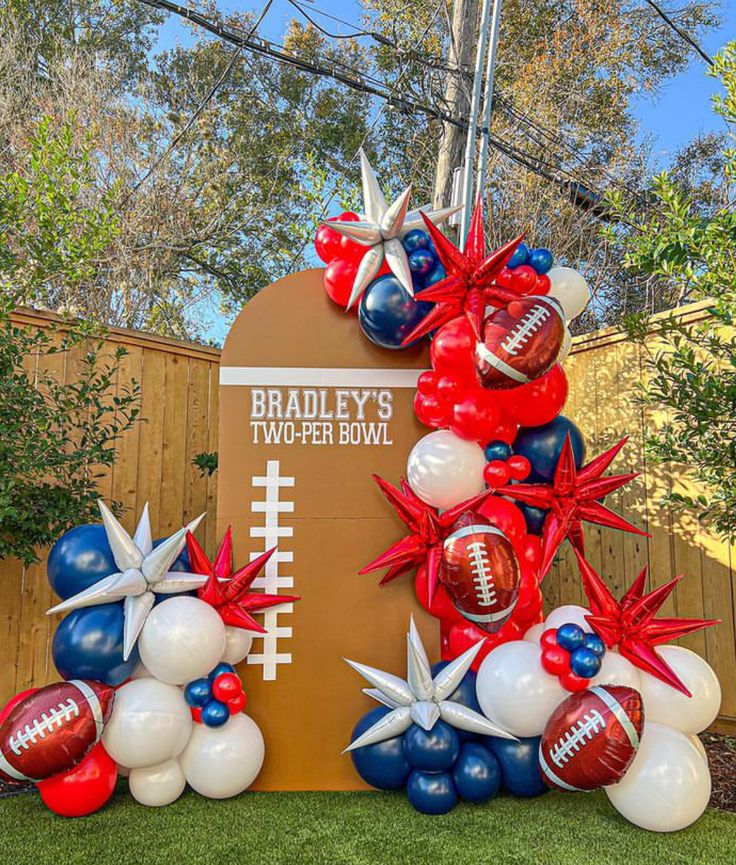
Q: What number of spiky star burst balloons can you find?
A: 8